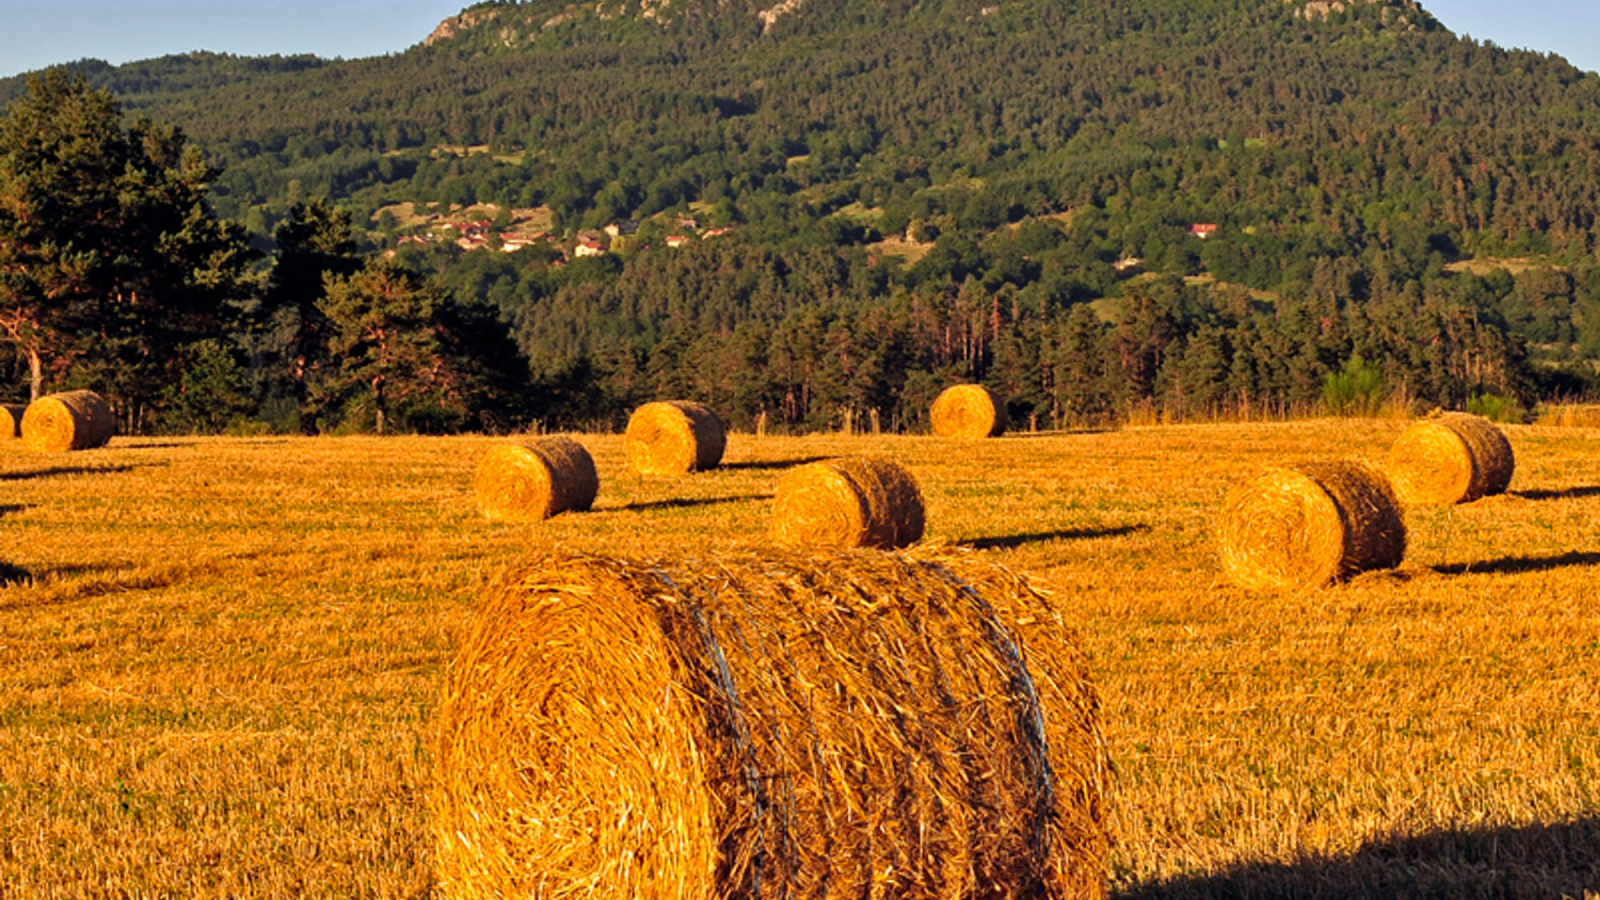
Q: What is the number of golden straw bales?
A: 9